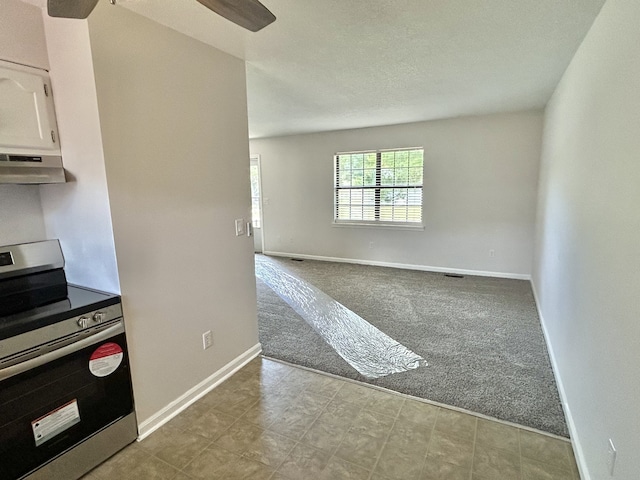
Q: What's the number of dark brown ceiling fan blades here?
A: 2